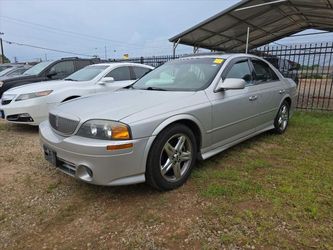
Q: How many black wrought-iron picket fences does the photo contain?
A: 1